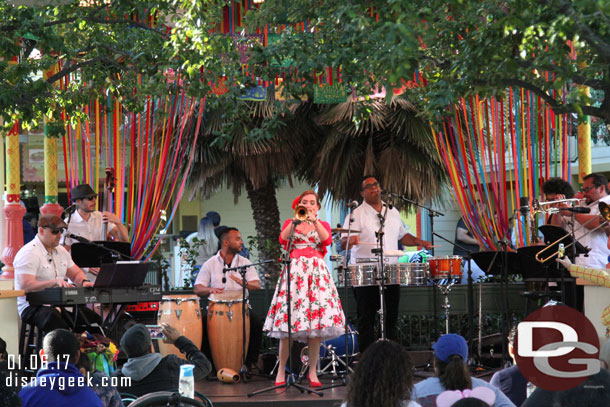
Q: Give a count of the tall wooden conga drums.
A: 2